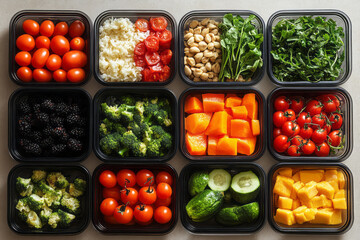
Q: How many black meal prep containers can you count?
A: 12